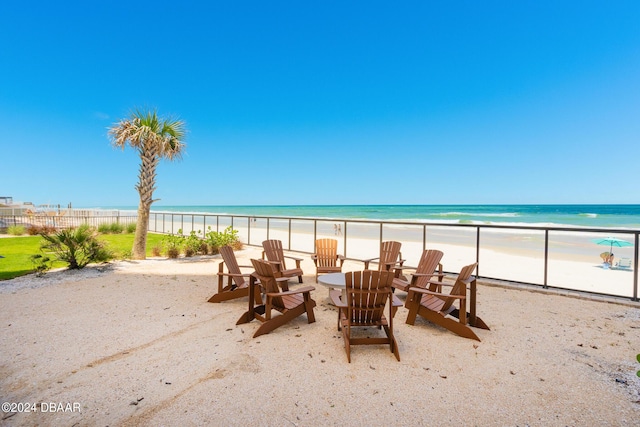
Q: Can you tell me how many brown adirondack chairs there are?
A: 8